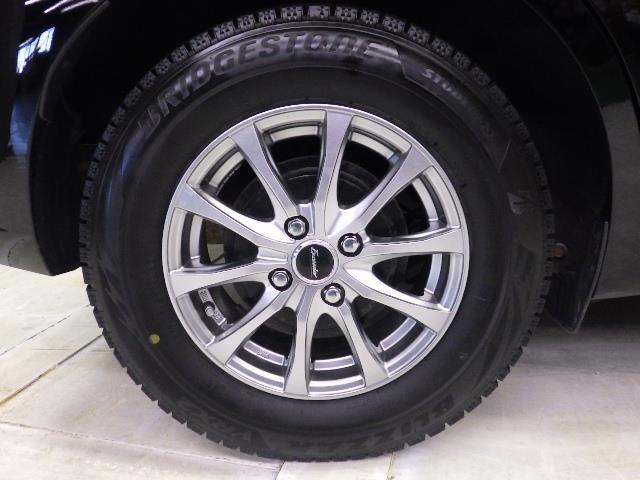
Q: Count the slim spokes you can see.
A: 10